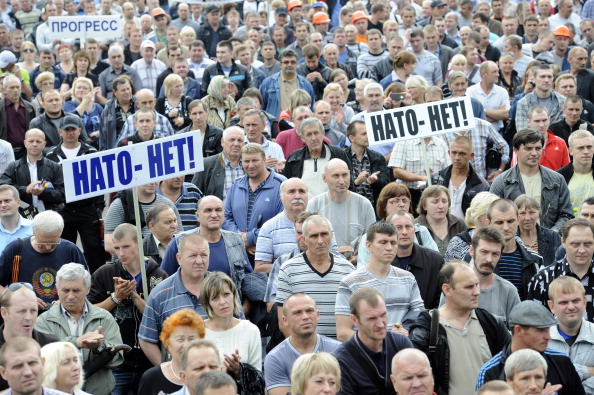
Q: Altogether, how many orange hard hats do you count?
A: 5